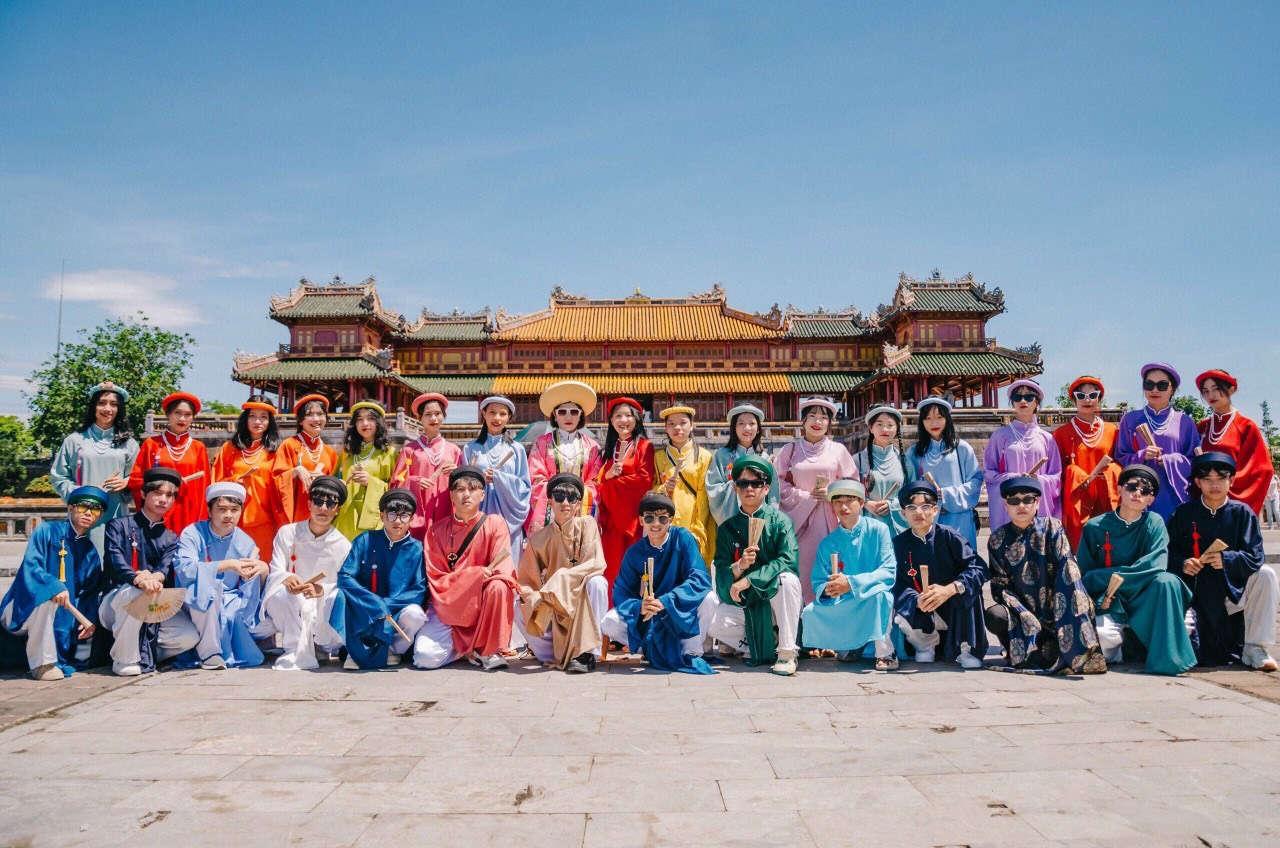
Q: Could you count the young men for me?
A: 14